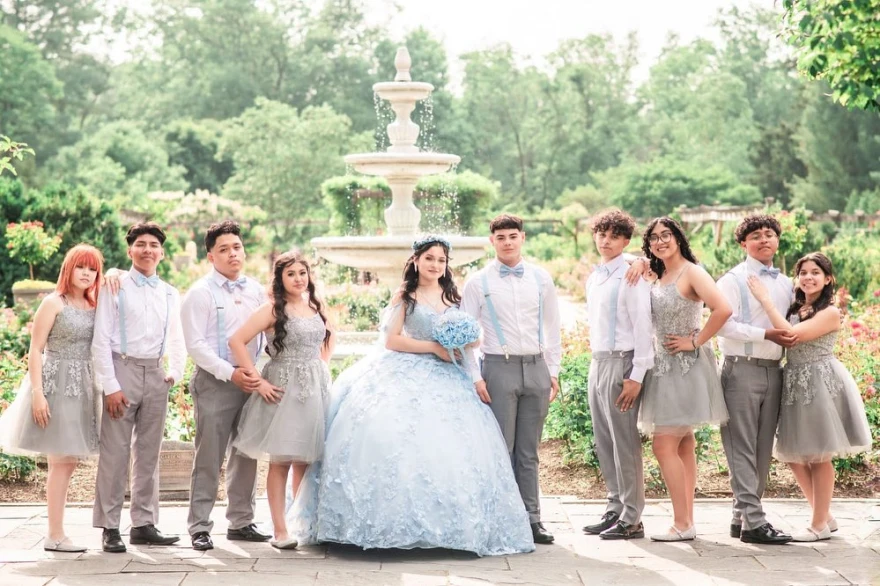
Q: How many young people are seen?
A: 10